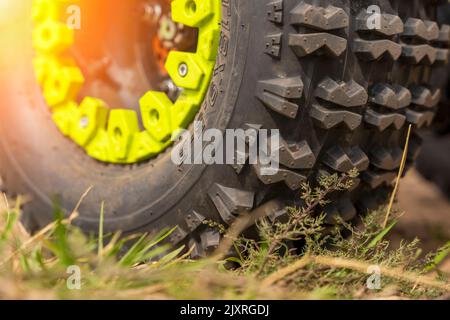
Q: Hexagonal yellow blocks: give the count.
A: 7